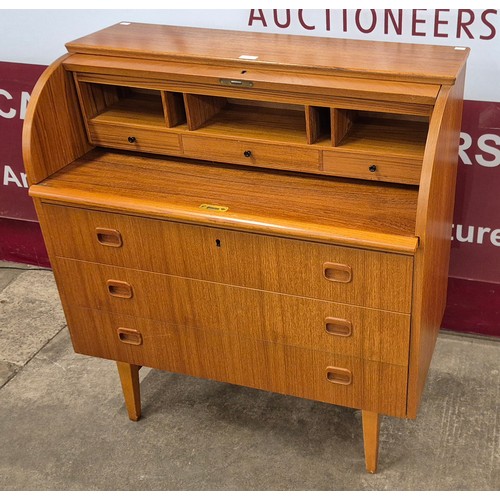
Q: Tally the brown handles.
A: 6